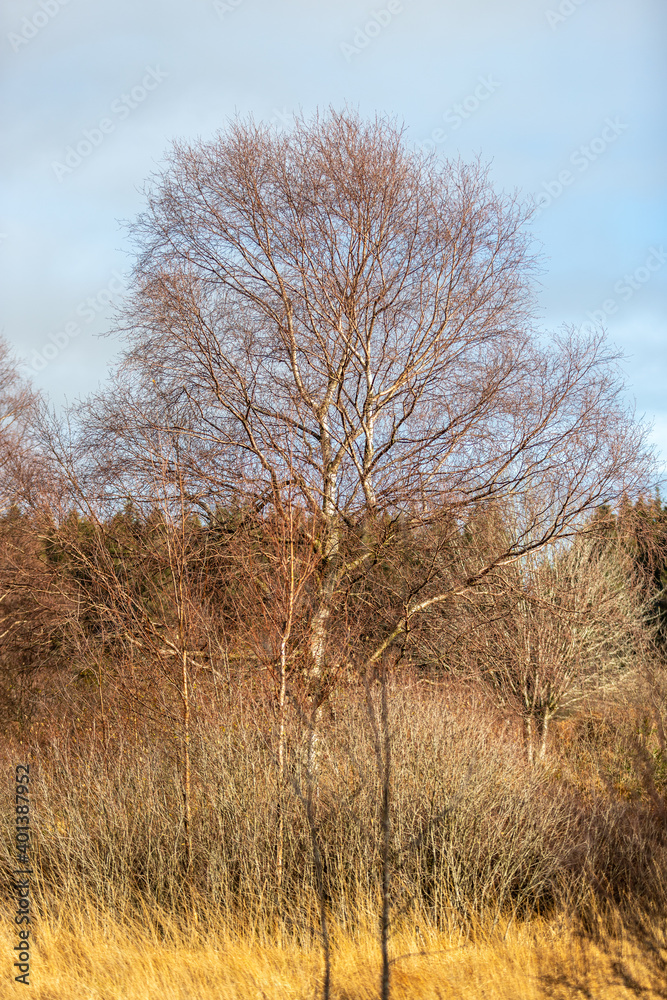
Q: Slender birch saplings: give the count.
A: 2